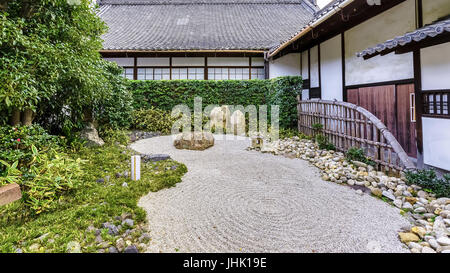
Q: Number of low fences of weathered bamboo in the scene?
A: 1